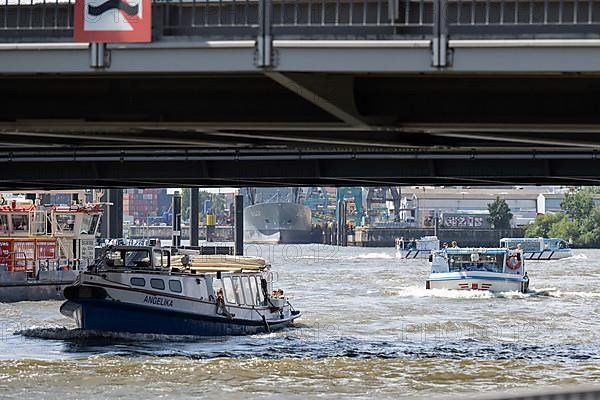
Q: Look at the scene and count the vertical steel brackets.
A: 3